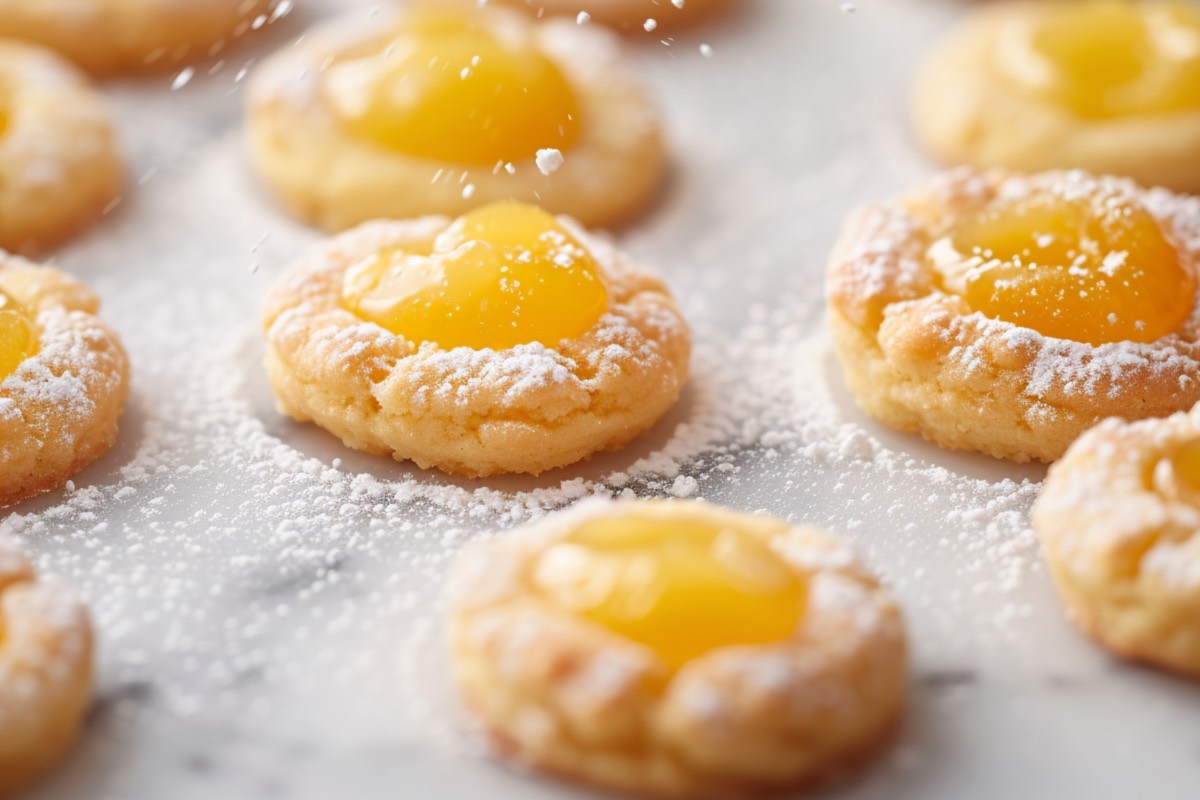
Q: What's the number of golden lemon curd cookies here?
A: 11